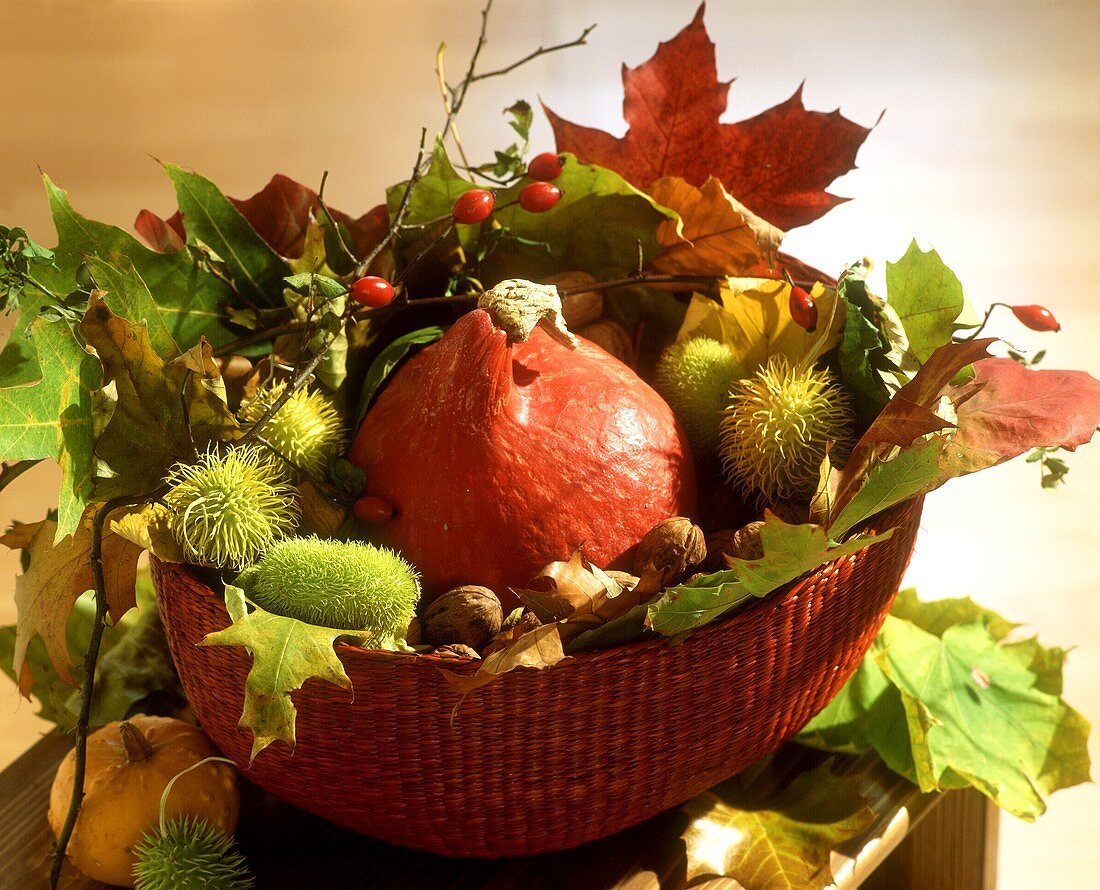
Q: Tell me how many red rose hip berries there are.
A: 7